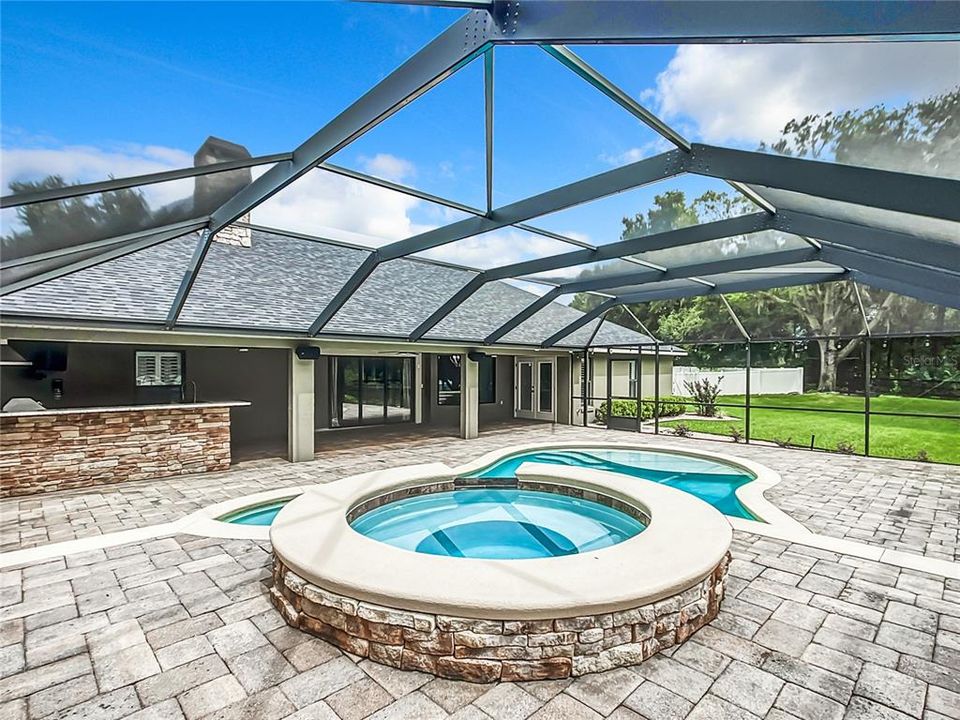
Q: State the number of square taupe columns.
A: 2